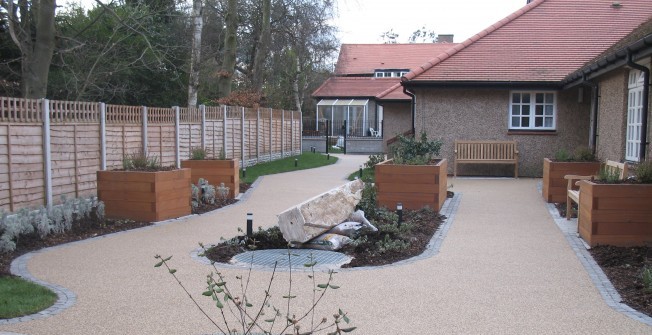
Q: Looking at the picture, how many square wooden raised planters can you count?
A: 5